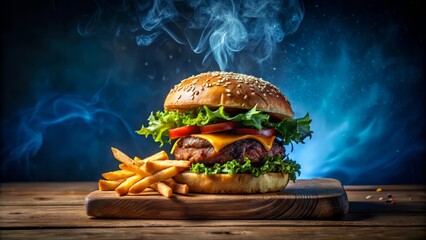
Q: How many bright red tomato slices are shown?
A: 3